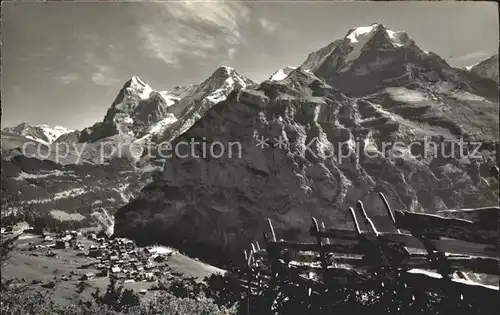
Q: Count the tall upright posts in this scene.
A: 5